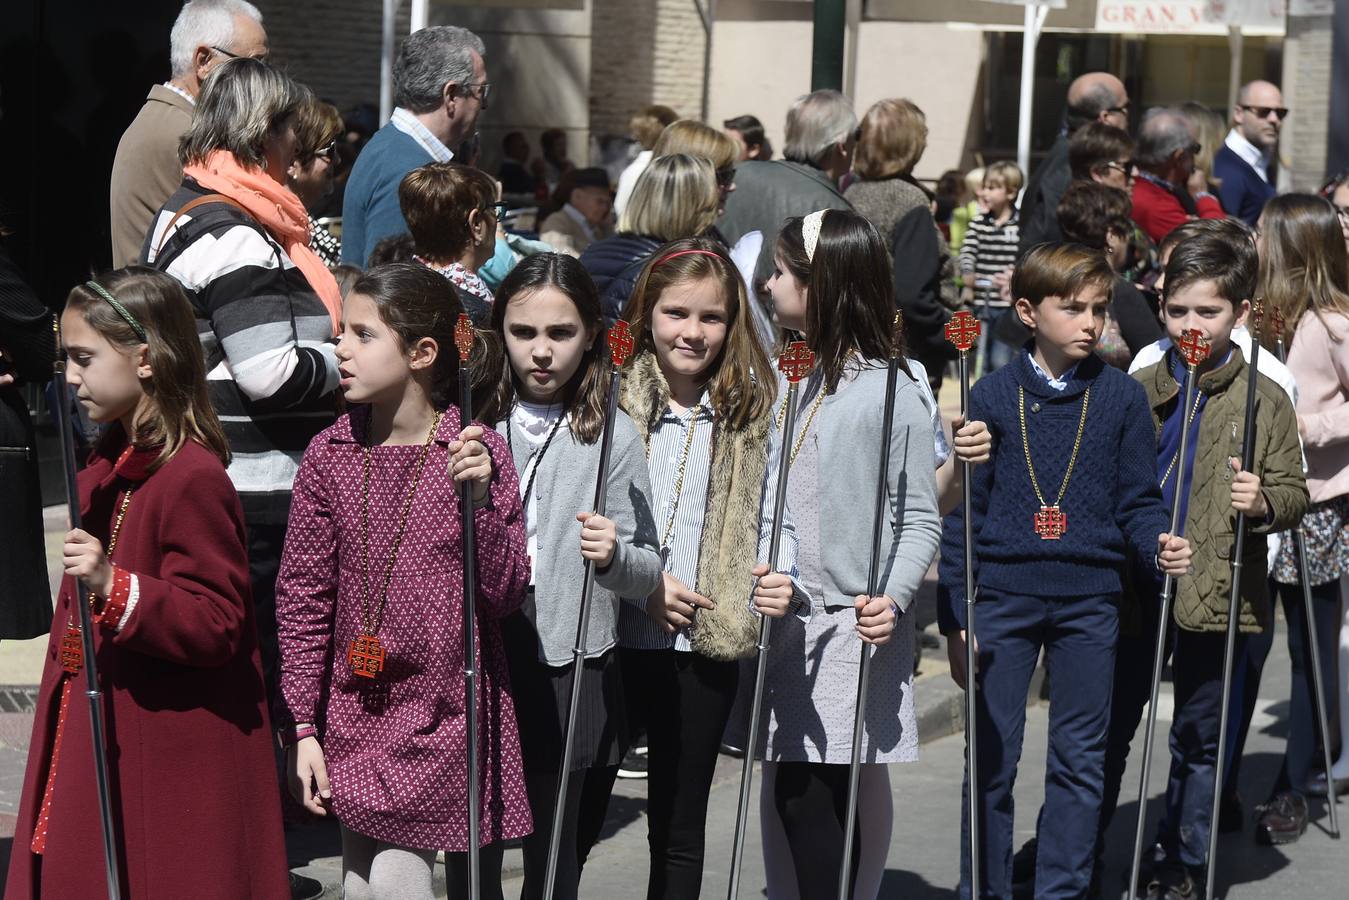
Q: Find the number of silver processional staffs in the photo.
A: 9